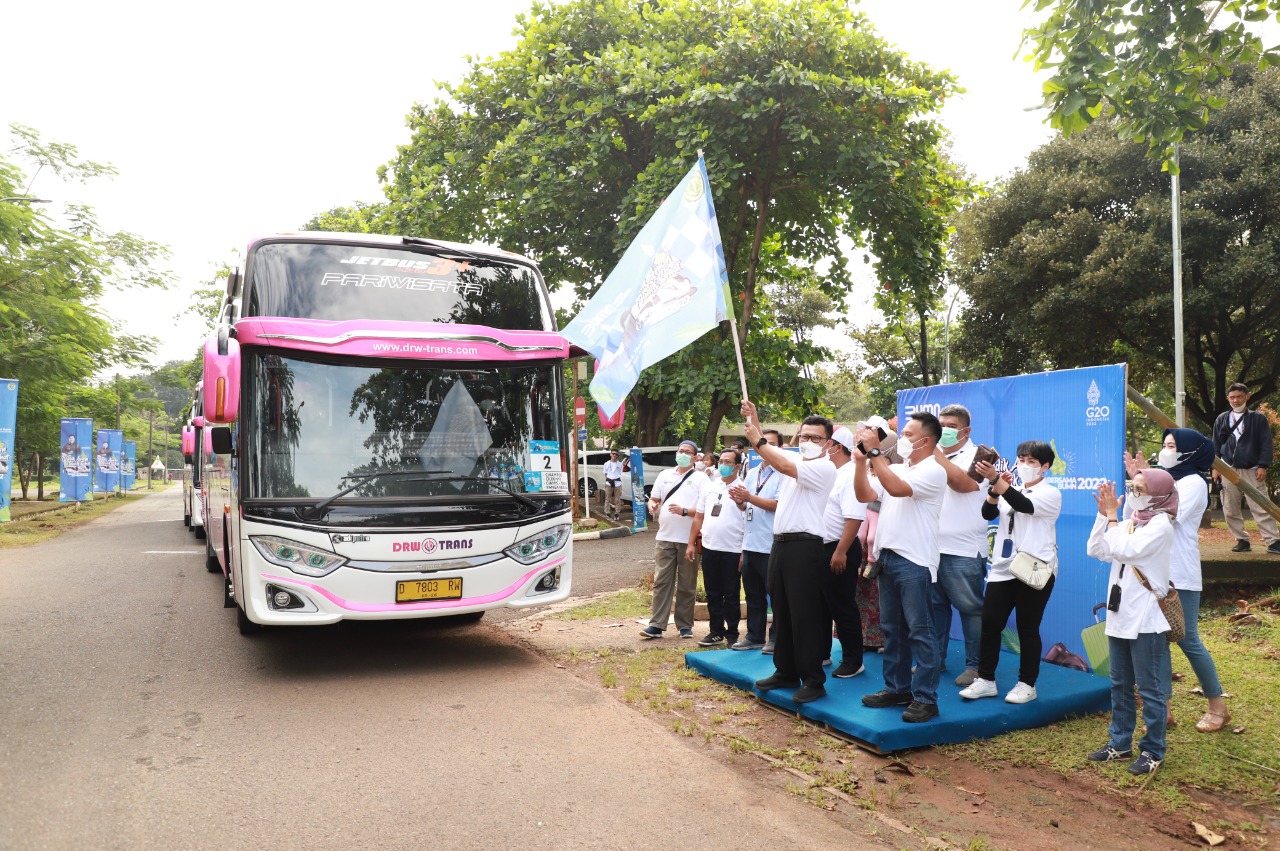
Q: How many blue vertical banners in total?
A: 5